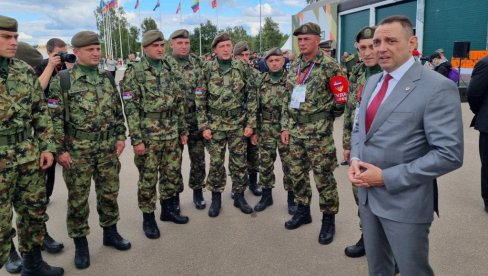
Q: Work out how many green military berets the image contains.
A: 10